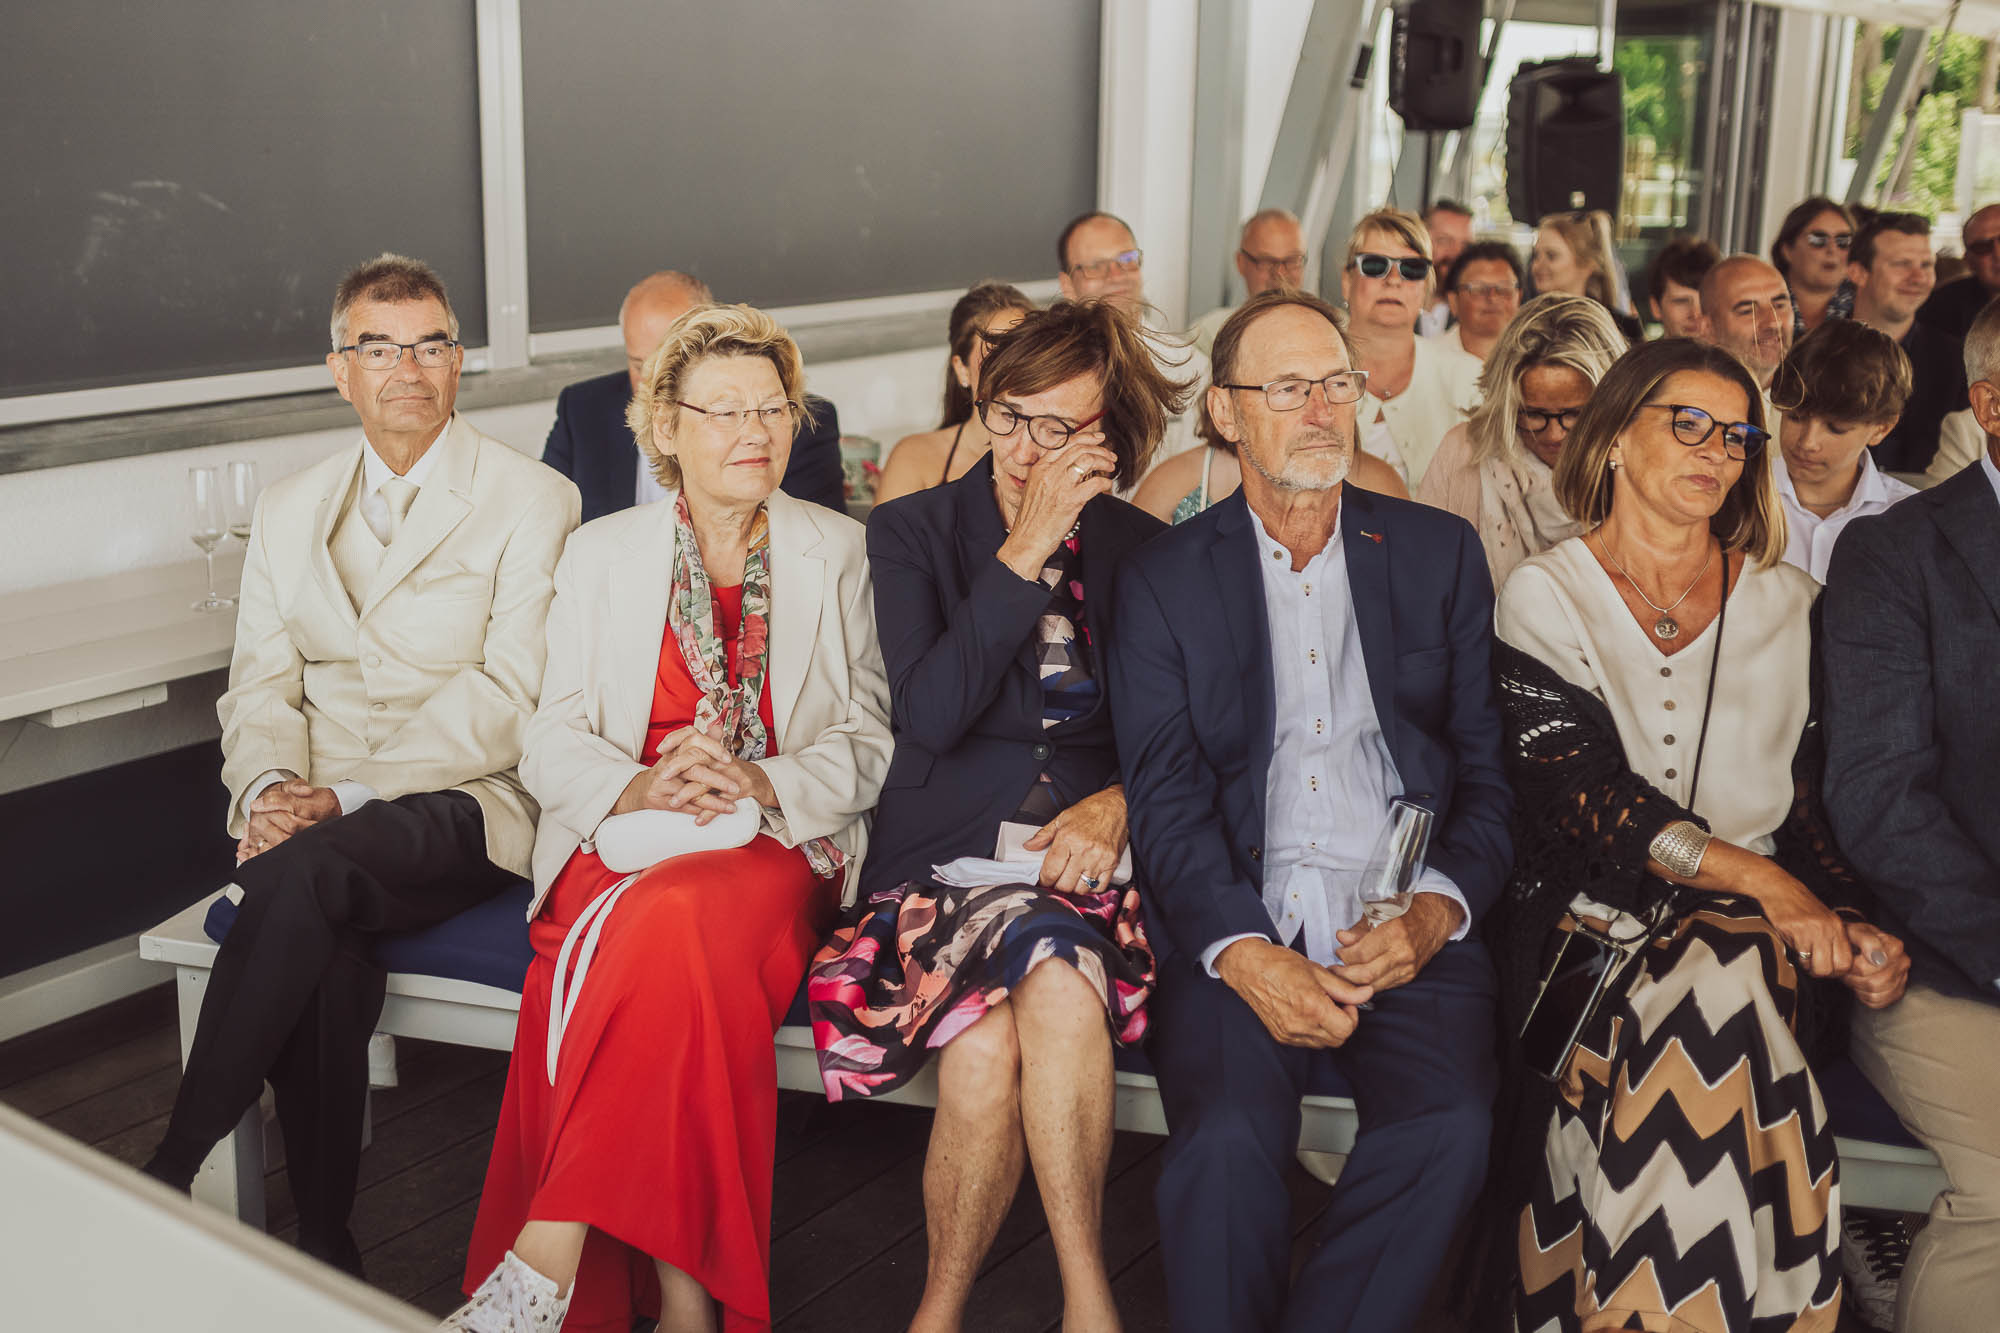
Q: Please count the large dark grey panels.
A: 2